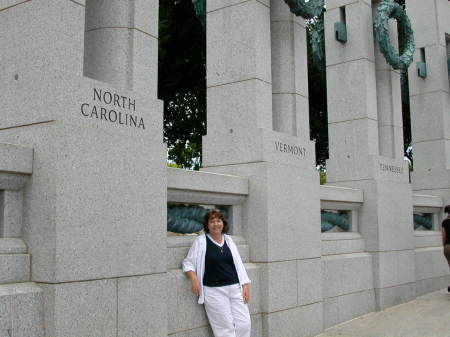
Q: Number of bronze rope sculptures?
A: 3